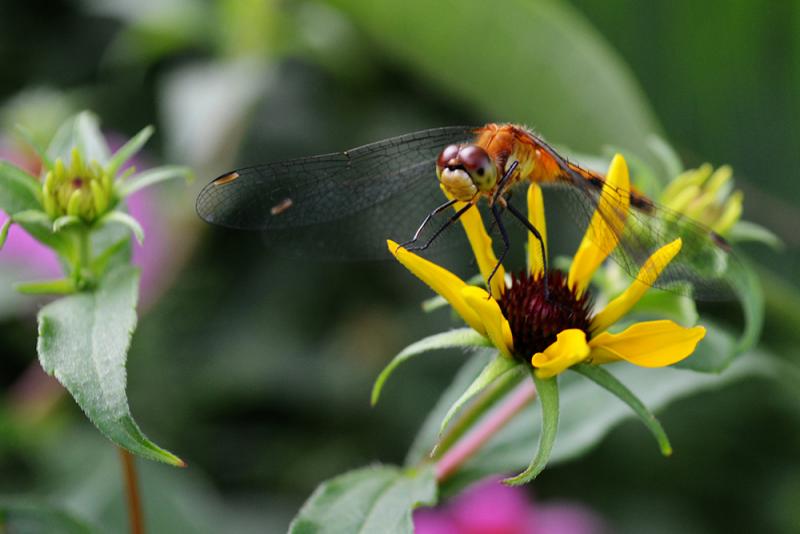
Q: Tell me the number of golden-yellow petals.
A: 8